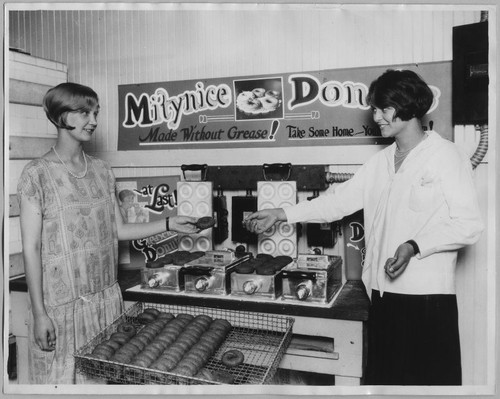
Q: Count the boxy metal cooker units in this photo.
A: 4